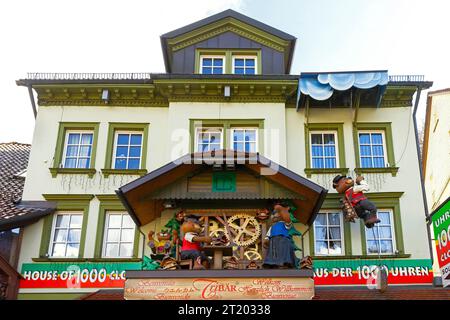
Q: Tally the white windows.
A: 12